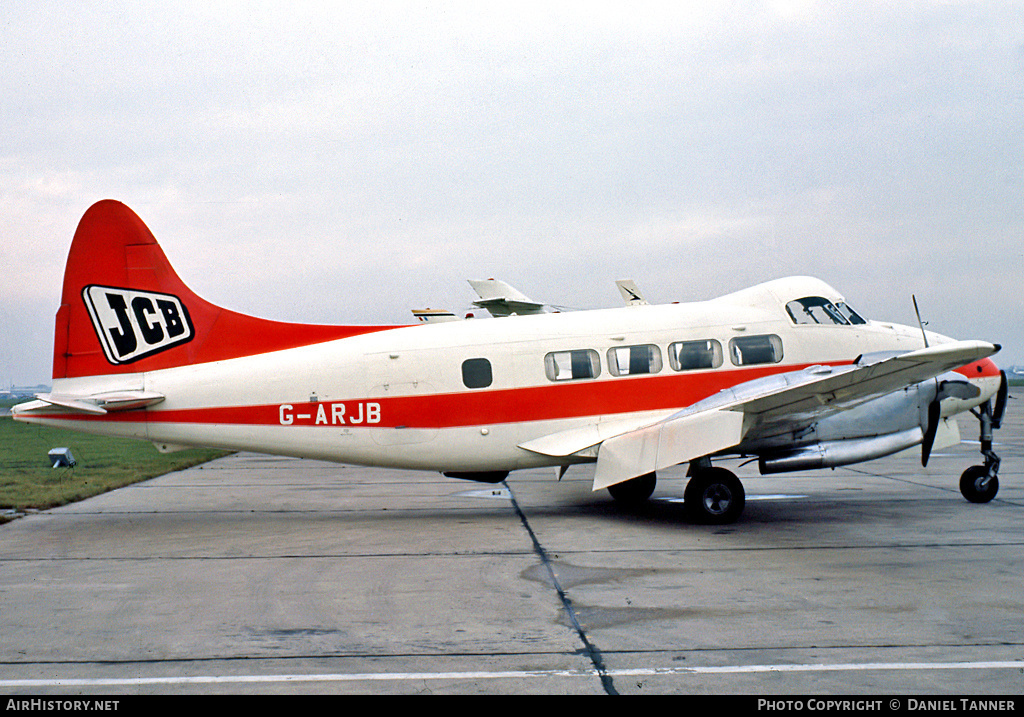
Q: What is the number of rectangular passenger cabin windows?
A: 4